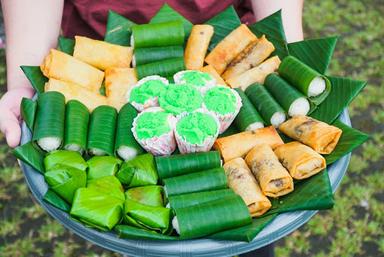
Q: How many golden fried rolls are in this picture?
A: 14